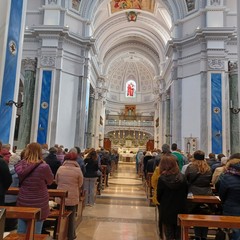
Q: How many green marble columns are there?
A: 4